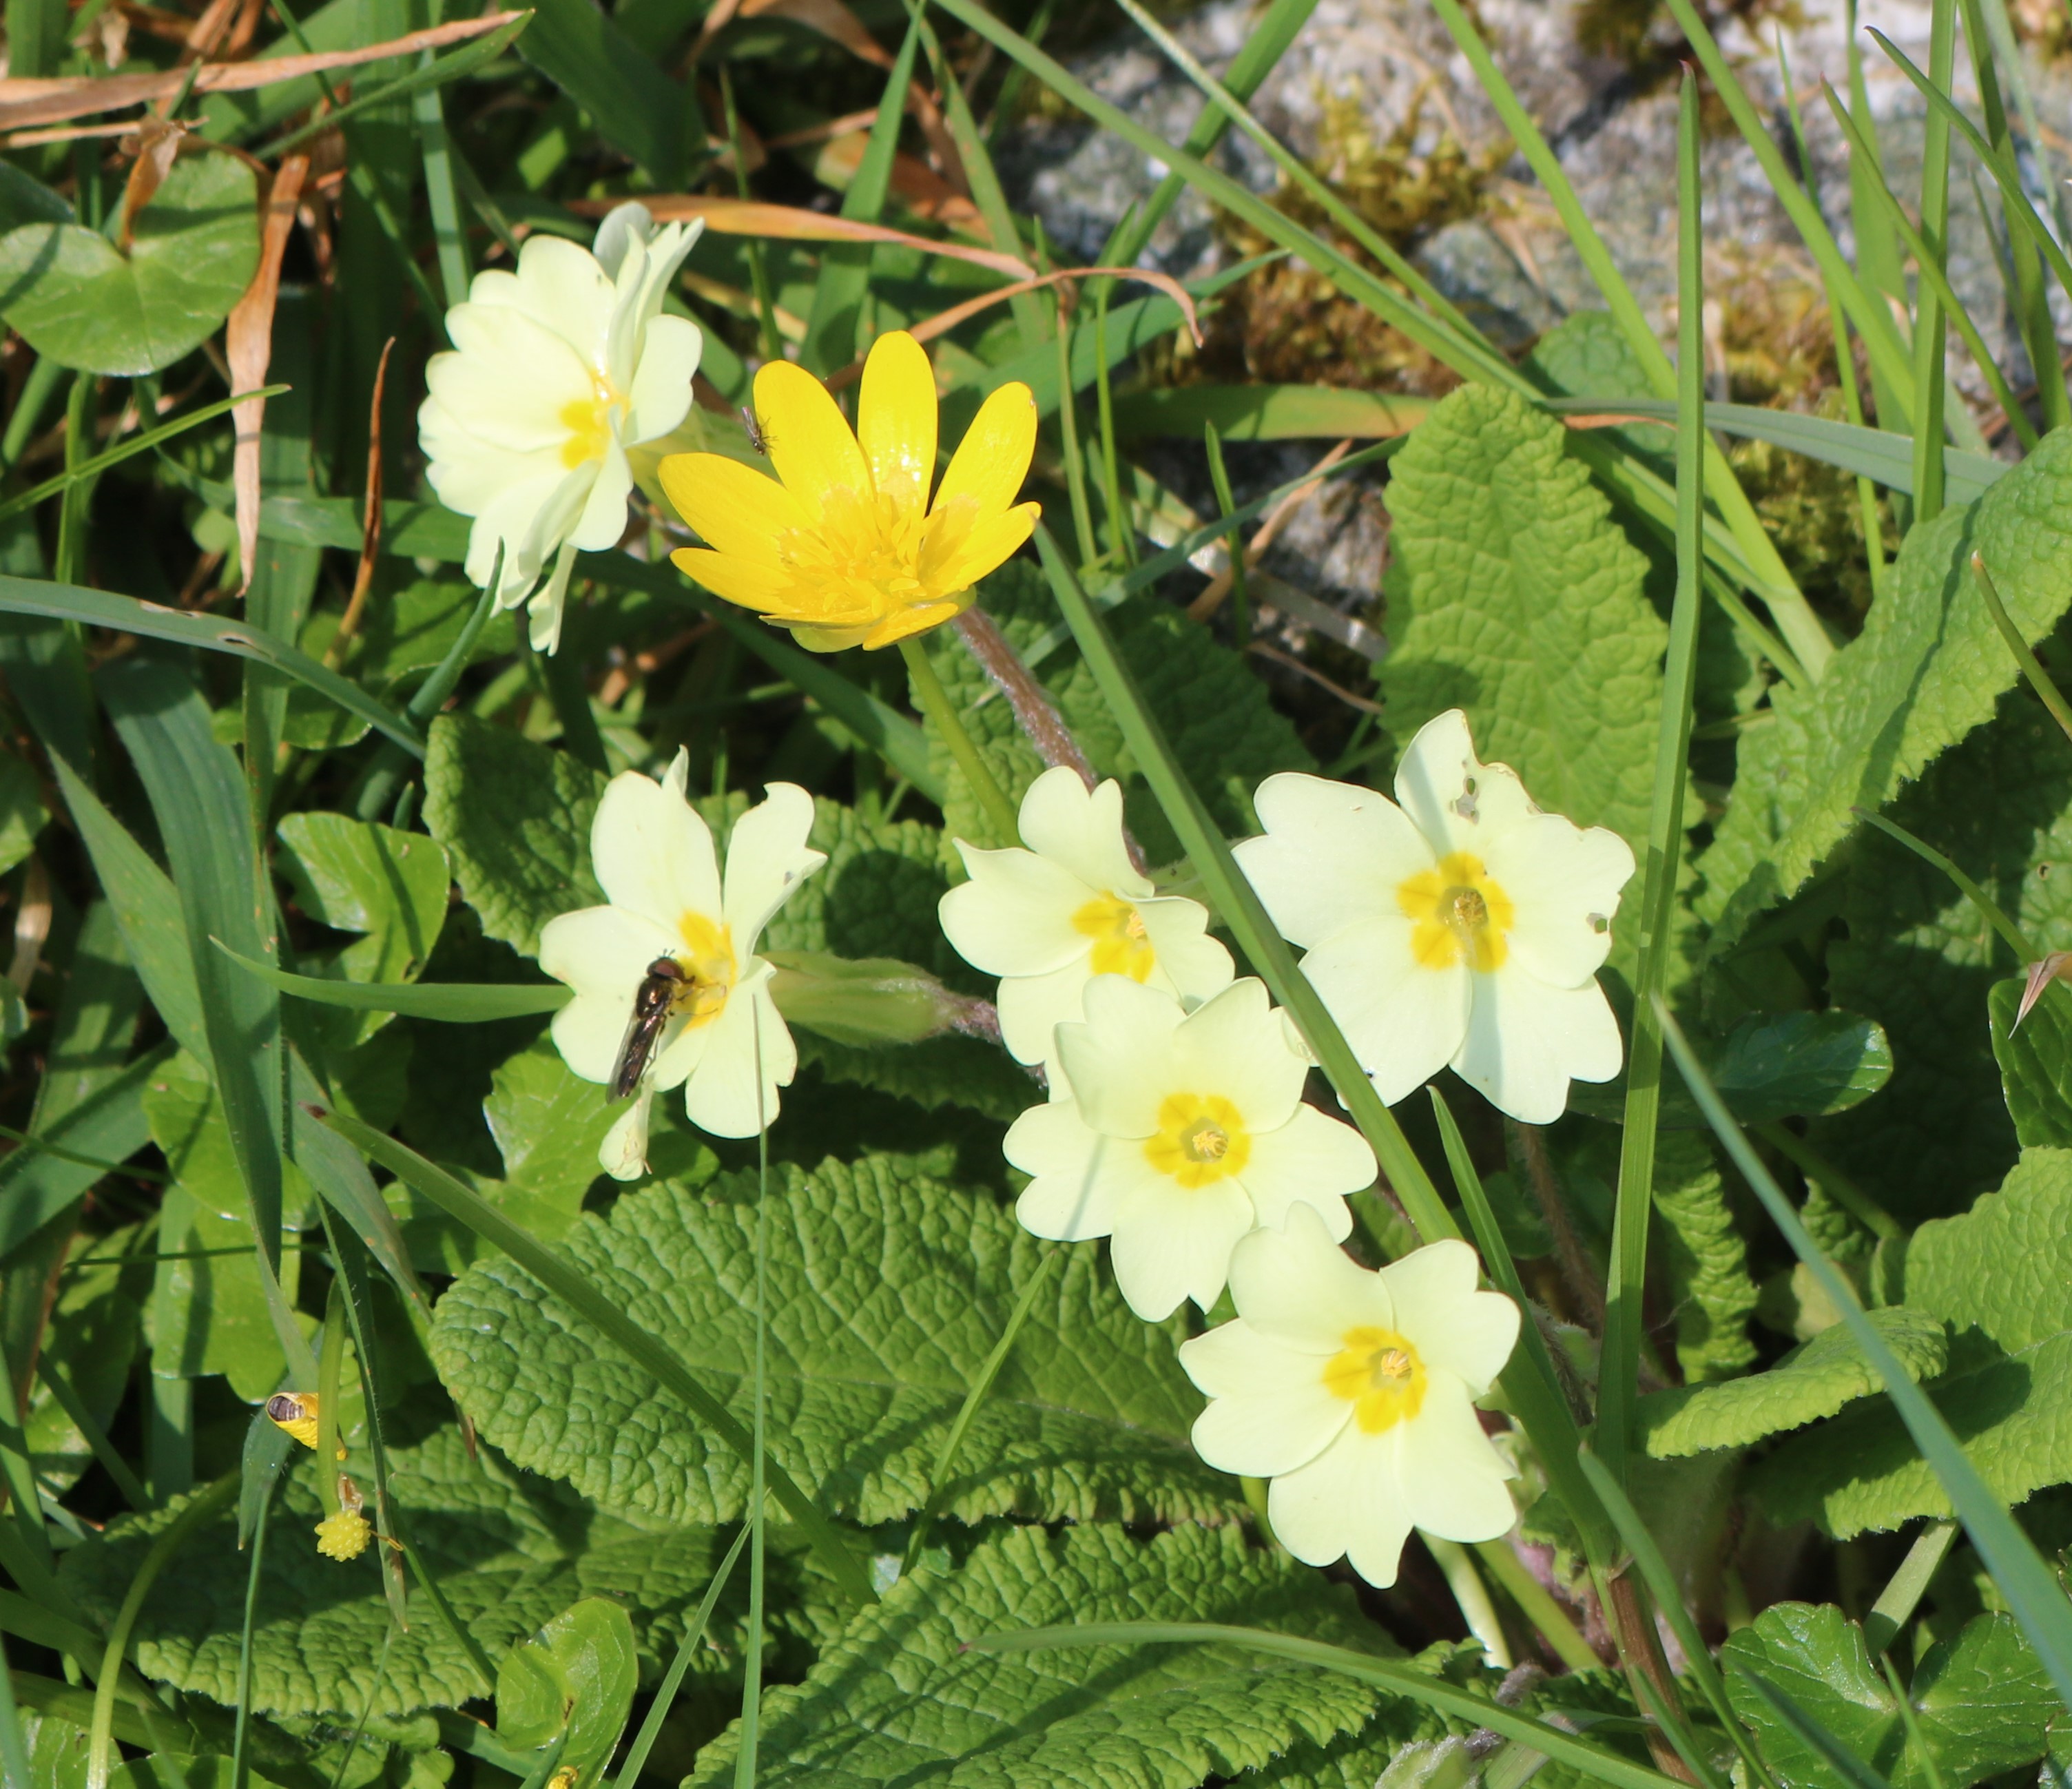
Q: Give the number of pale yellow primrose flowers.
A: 6